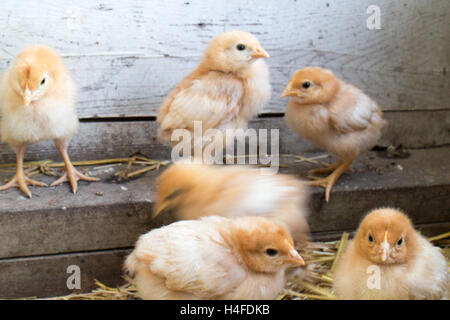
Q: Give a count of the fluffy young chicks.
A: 6